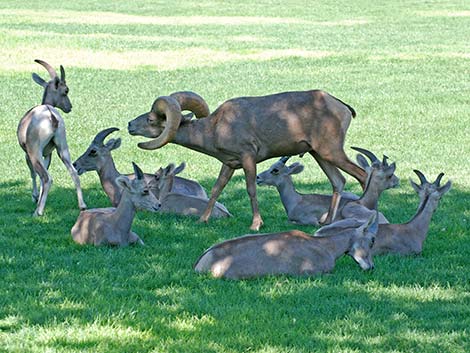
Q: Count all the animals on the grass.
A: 9